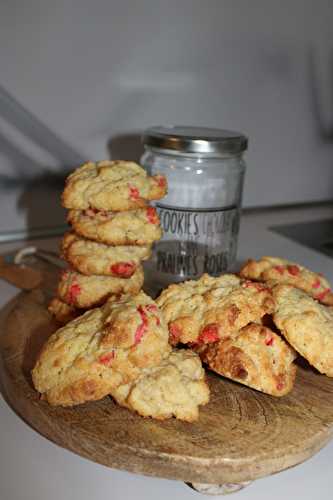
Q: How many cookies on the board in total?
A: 11